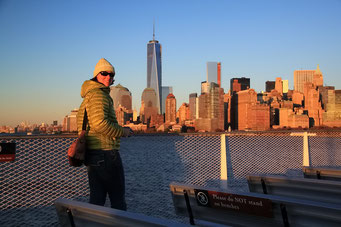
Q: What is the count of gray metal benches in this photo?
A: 4